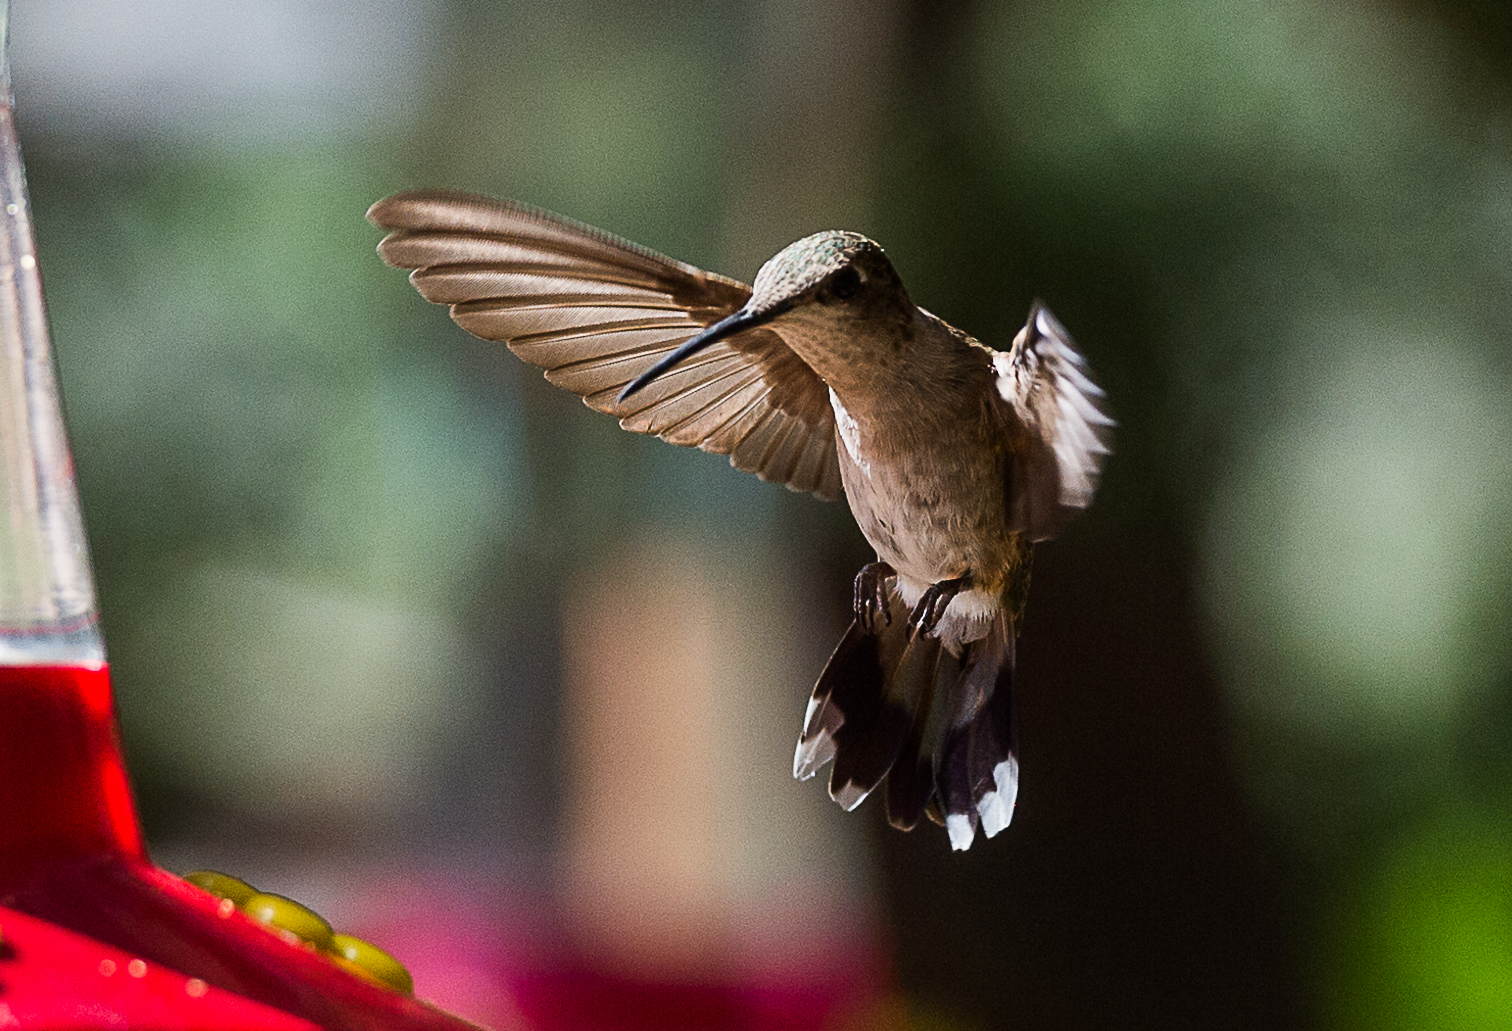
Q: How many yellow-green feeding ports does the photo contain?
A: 3